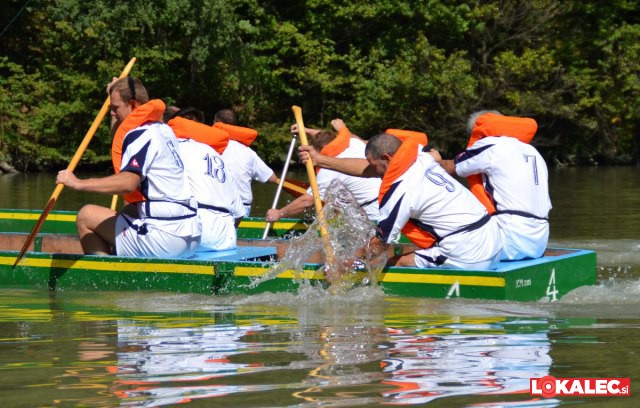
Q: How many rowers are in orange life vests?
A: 6